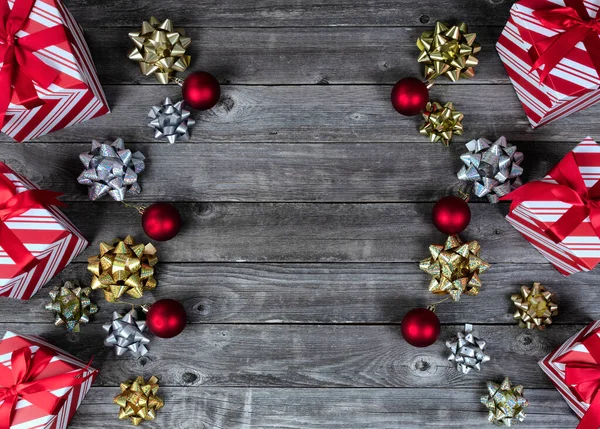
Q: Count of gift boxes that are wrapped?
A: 6